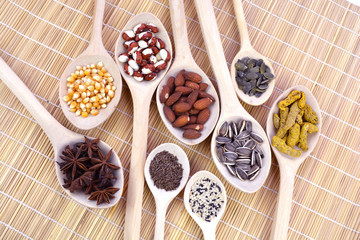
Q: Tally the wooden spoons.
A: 9